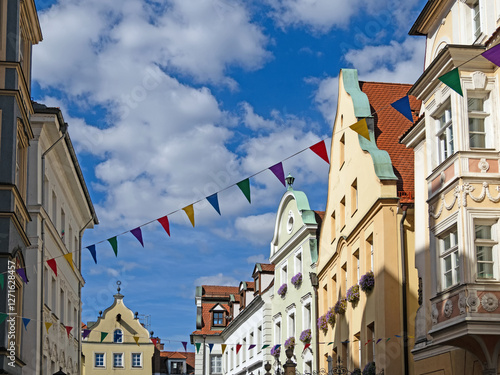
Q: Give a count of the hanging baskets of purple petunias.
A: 10